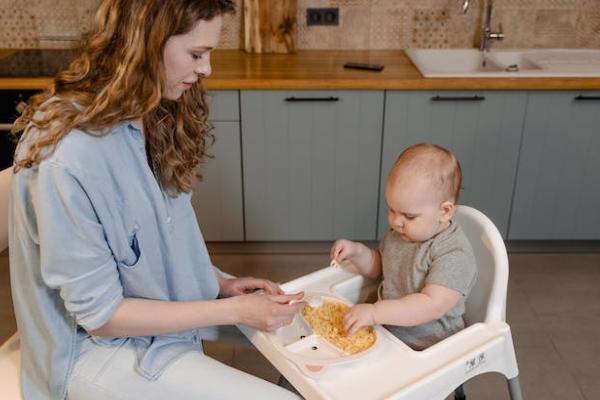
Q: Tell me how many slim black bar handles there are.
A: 3